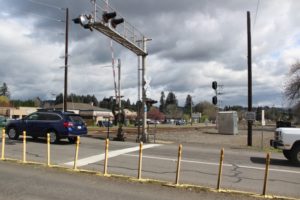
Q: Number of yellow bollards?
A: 9